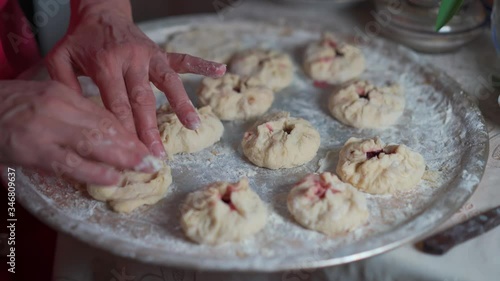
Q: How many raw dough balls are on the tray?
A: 10